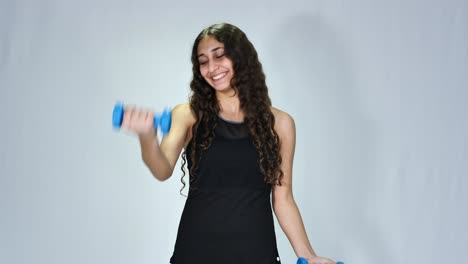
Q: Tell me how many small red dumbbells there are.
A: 0